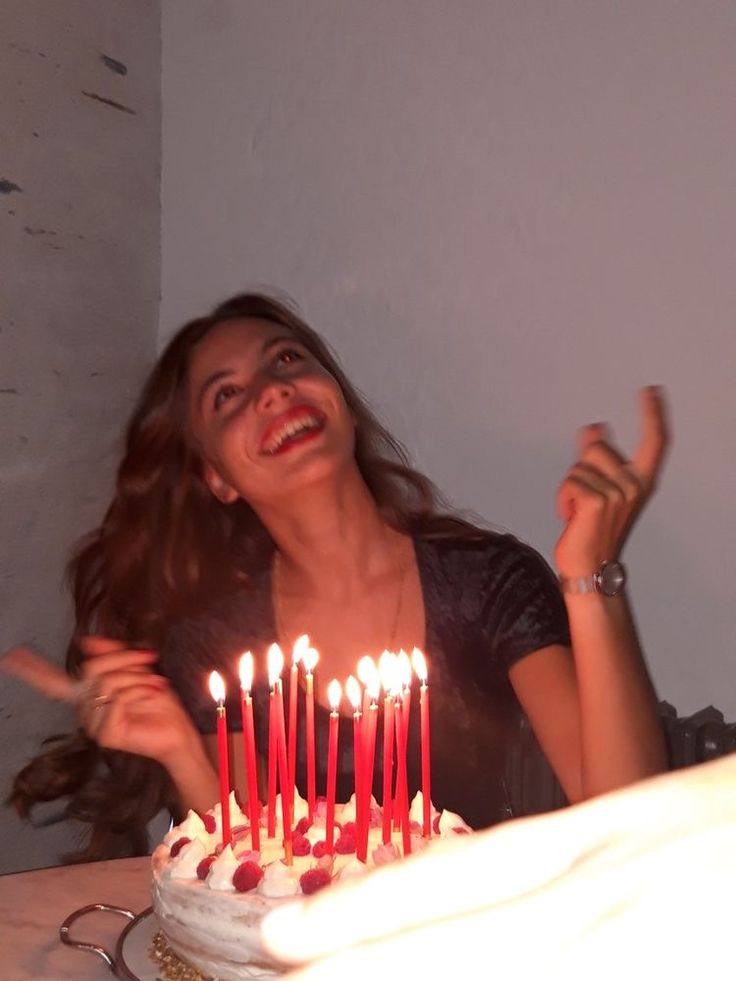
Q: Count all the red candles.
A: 14